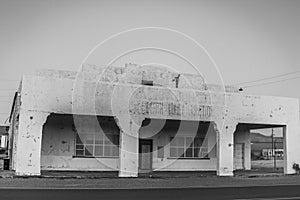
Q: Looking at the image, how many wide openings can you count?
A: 3